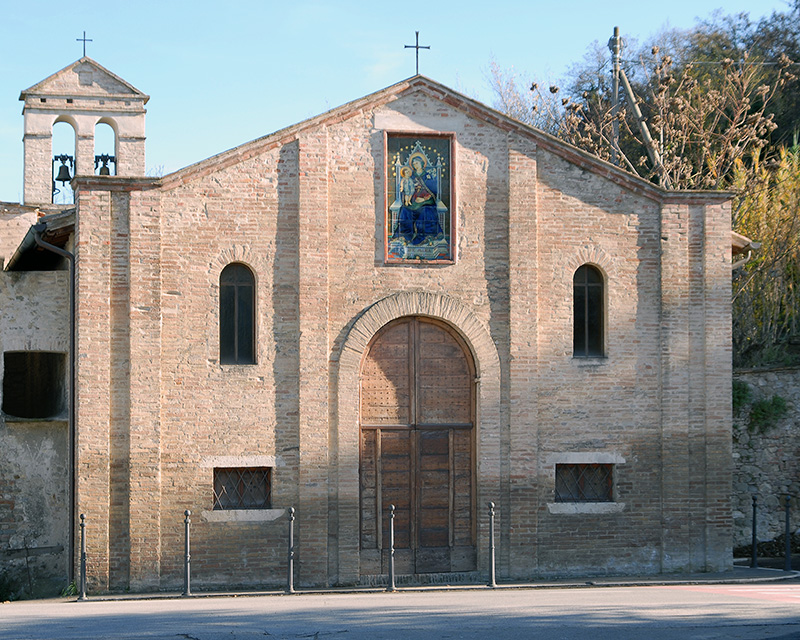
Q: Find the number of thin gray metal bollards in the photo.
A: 7